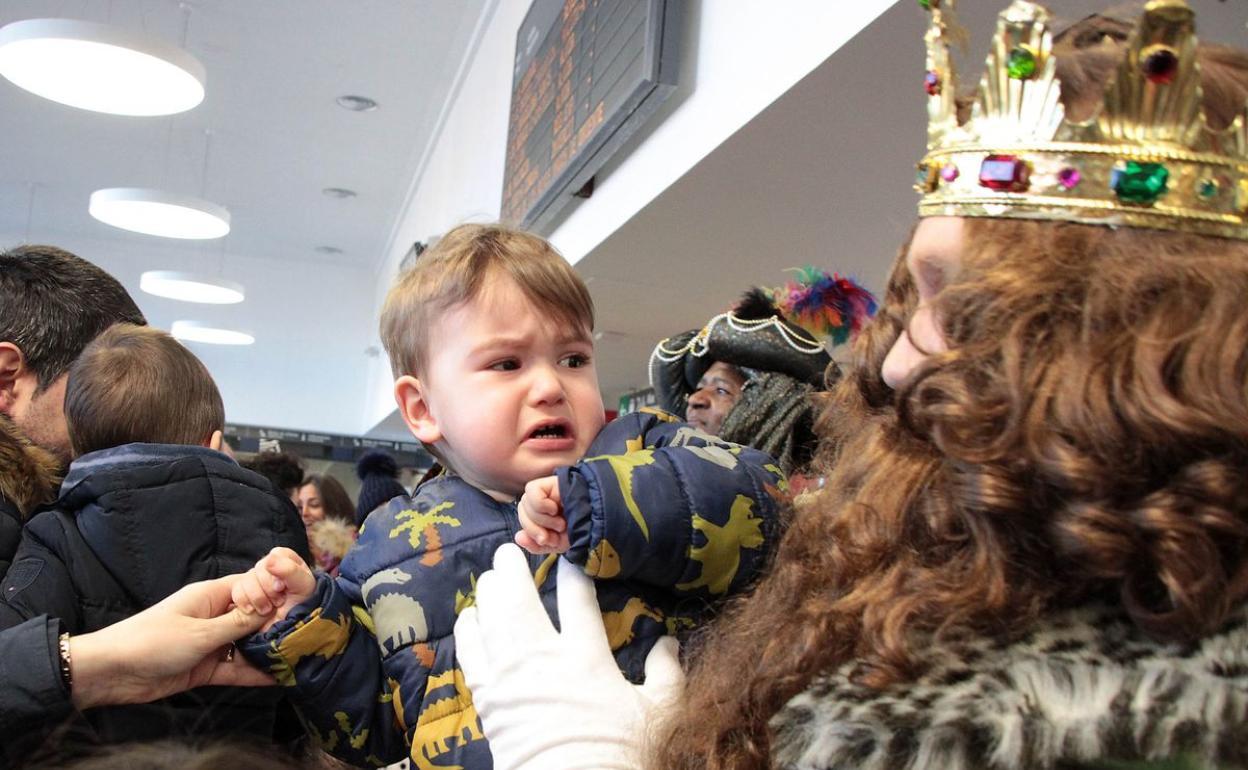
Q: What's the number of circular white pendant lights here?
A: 4